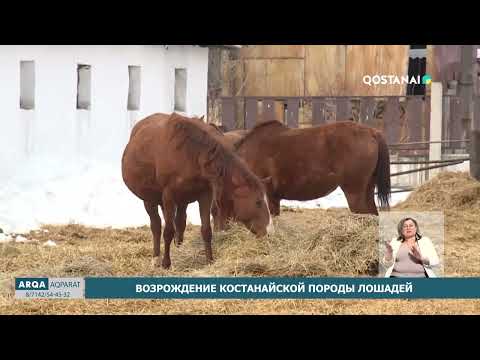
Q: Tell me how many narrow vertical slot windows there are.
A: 4